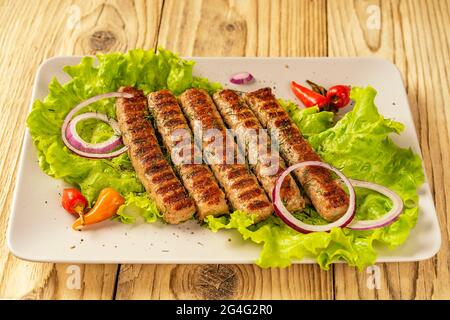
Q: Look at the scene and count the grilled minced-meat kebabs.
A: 5